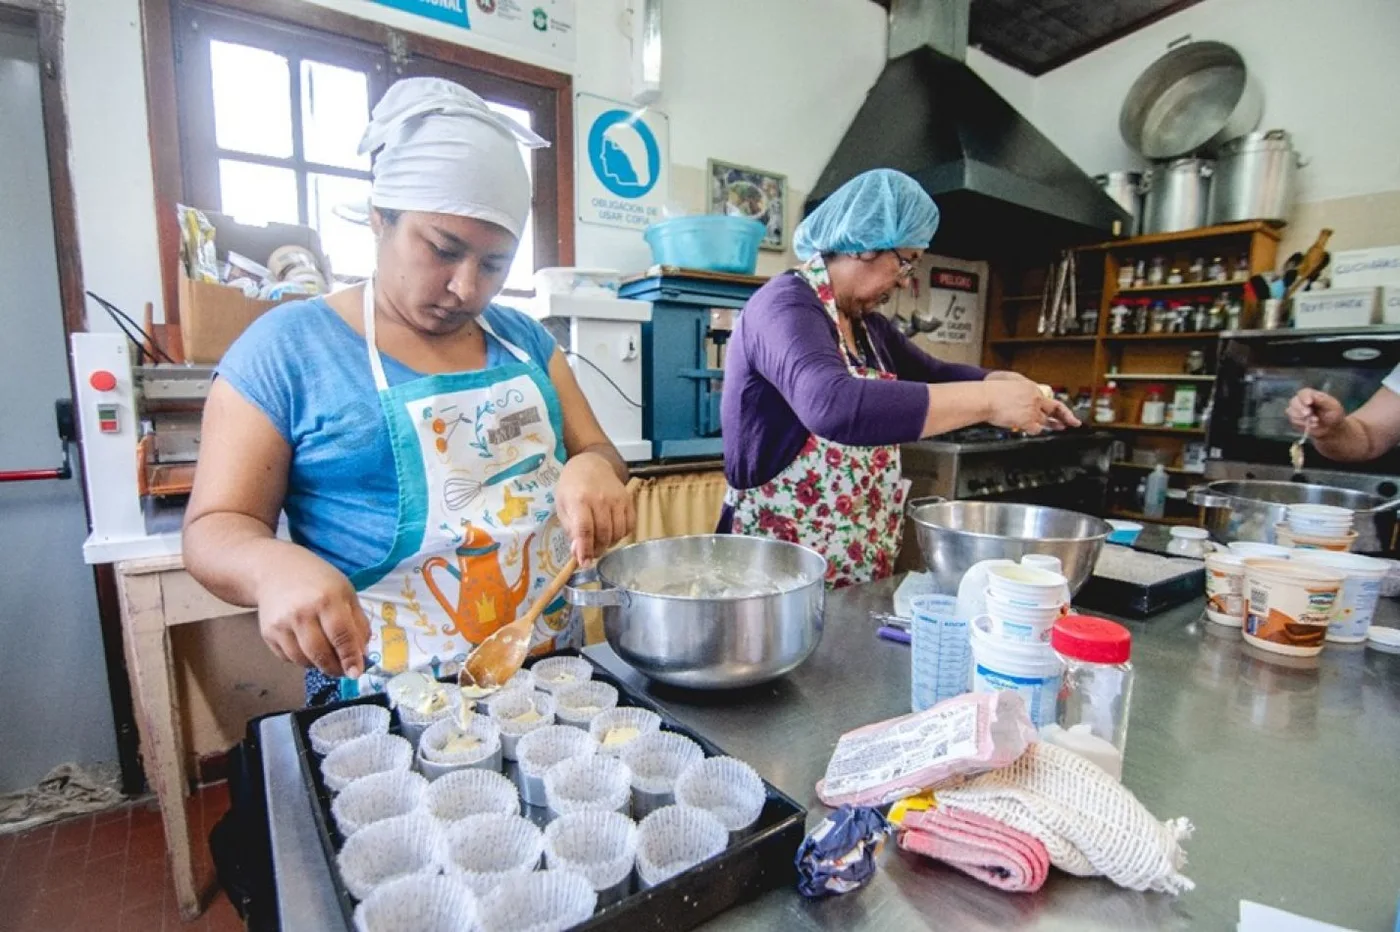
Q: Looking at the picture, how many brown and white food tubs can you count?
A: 3